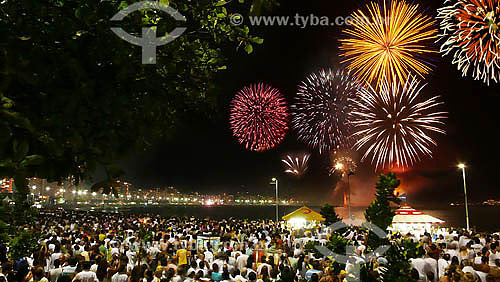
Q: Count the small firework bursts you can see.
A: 2